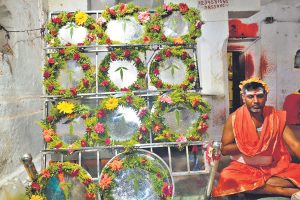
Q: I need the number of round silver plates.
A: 11